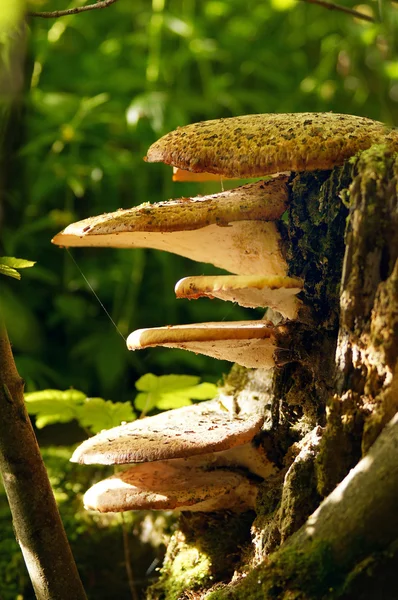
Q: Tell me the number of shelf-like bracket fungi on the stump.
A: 6